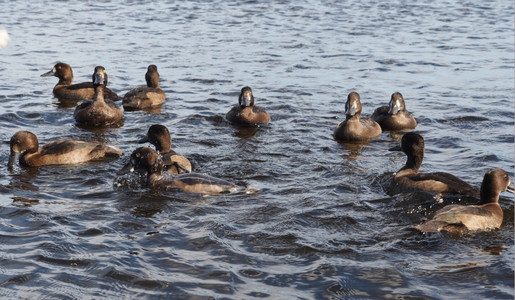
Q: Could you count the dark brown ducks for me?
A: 11